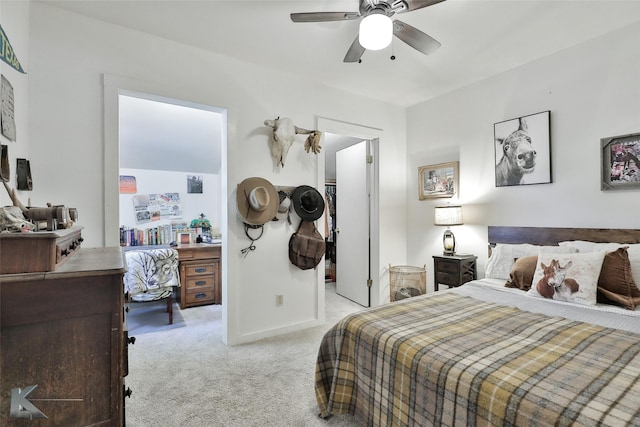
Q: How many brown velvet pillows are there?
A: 2